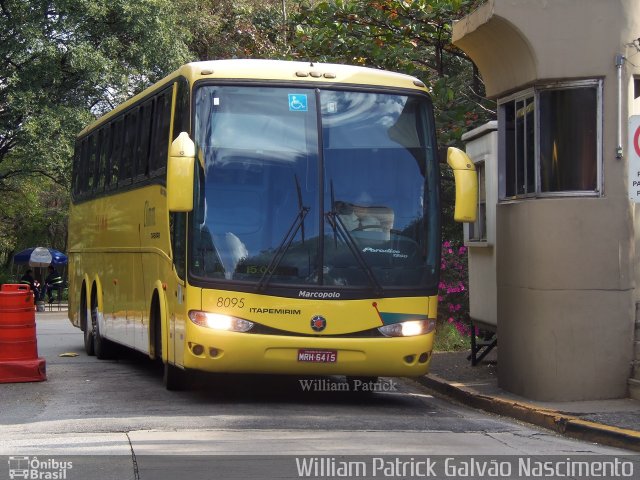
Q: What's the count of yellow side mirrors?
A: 2